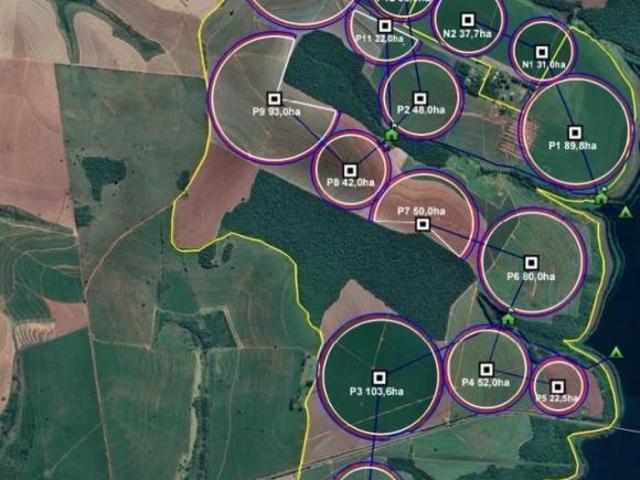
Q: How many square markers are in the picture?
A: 12